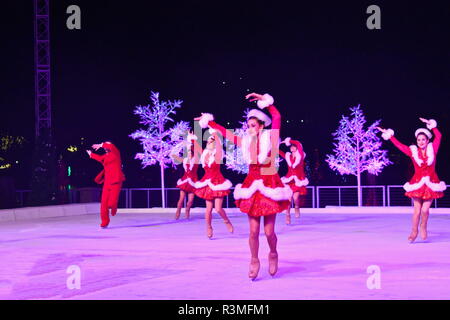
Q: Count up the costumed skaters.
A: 6